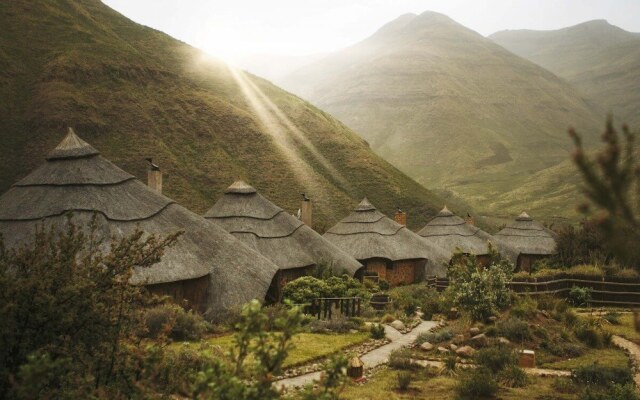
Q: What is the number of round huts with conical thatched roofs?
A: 5